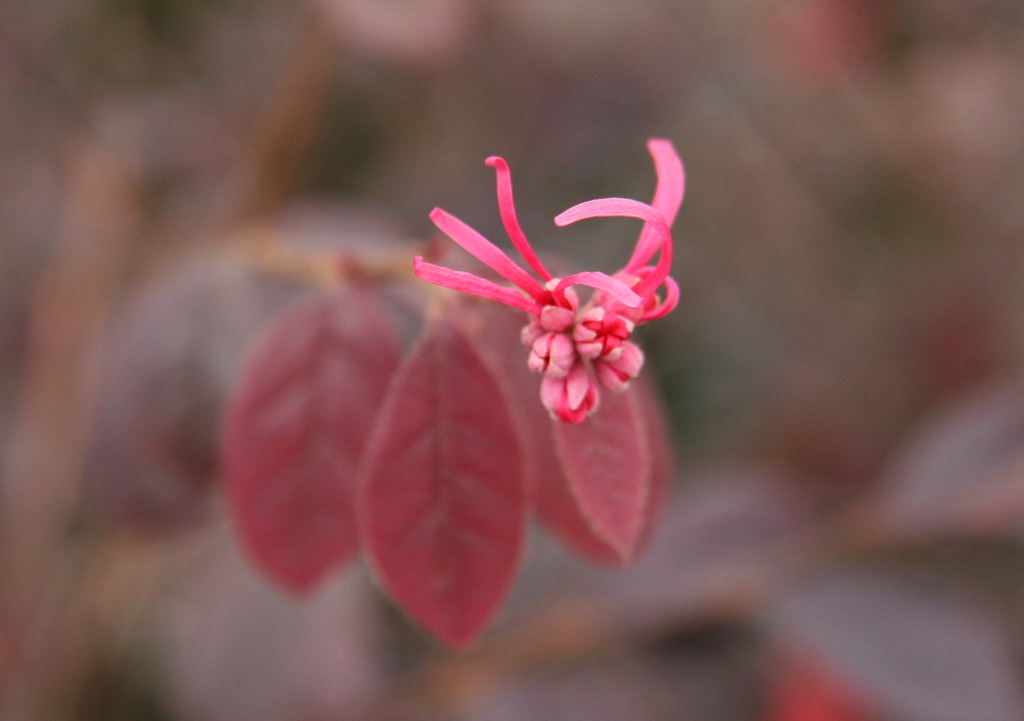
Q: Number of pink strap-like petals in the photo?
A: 7